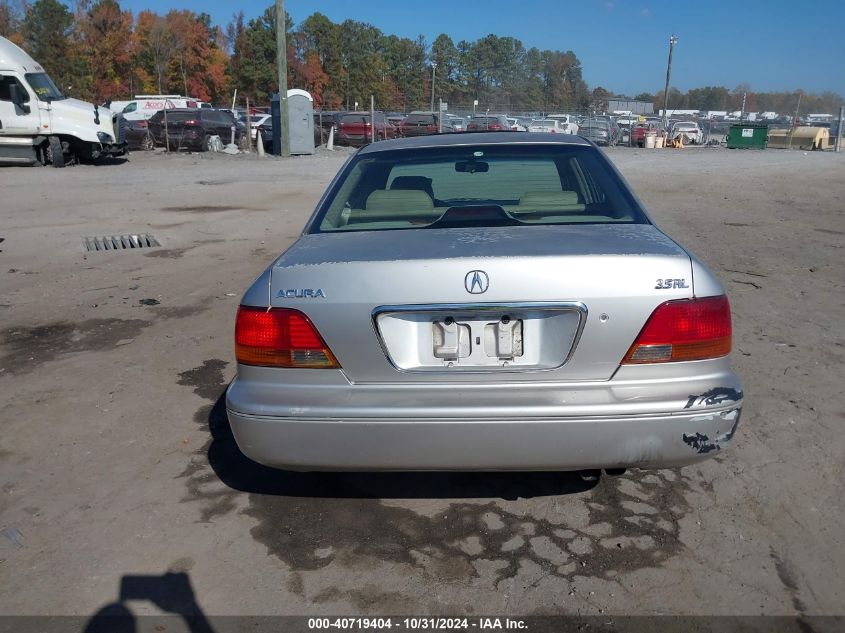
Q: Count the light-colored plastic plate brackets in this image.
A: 2